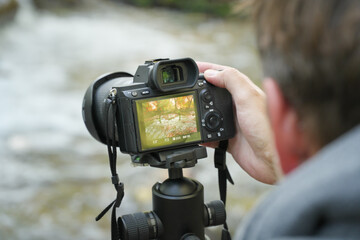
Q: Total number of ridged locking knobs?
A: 2